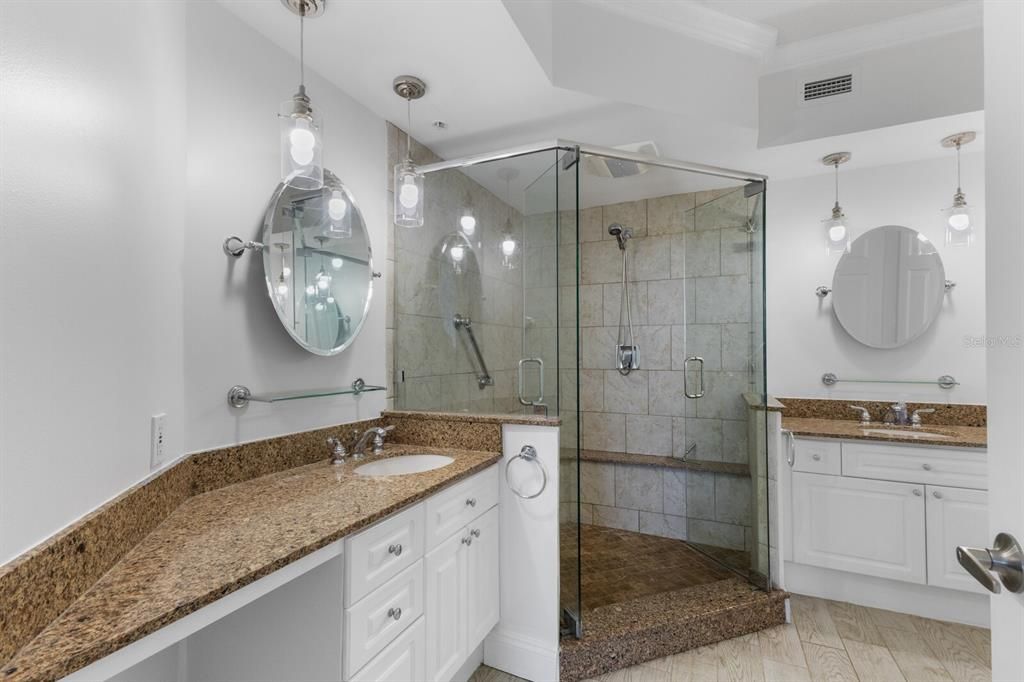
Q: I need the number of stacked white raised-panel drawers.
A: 3